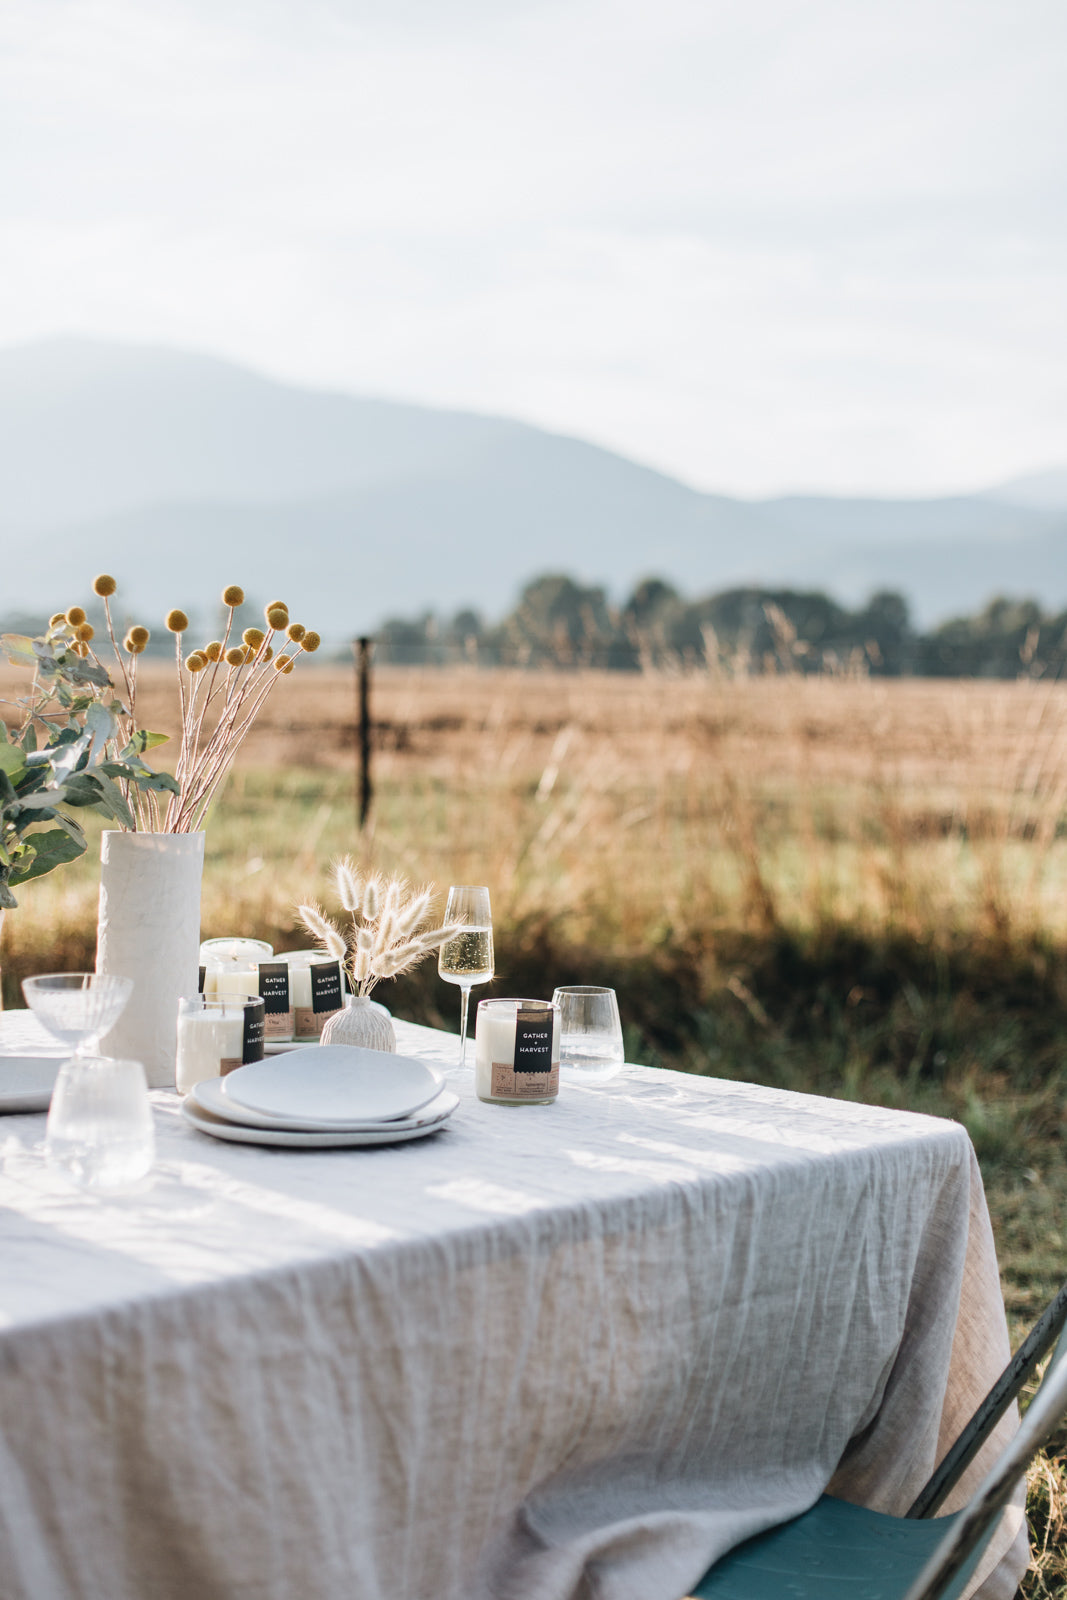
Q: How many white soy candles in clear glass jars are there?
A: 5